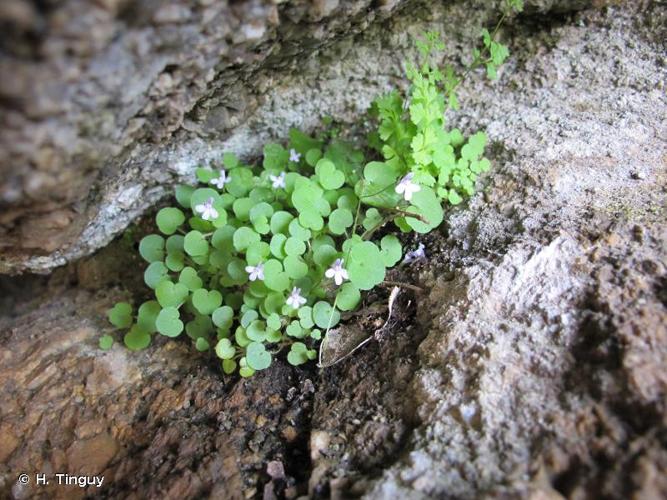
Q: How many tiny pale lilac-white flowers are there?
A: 9